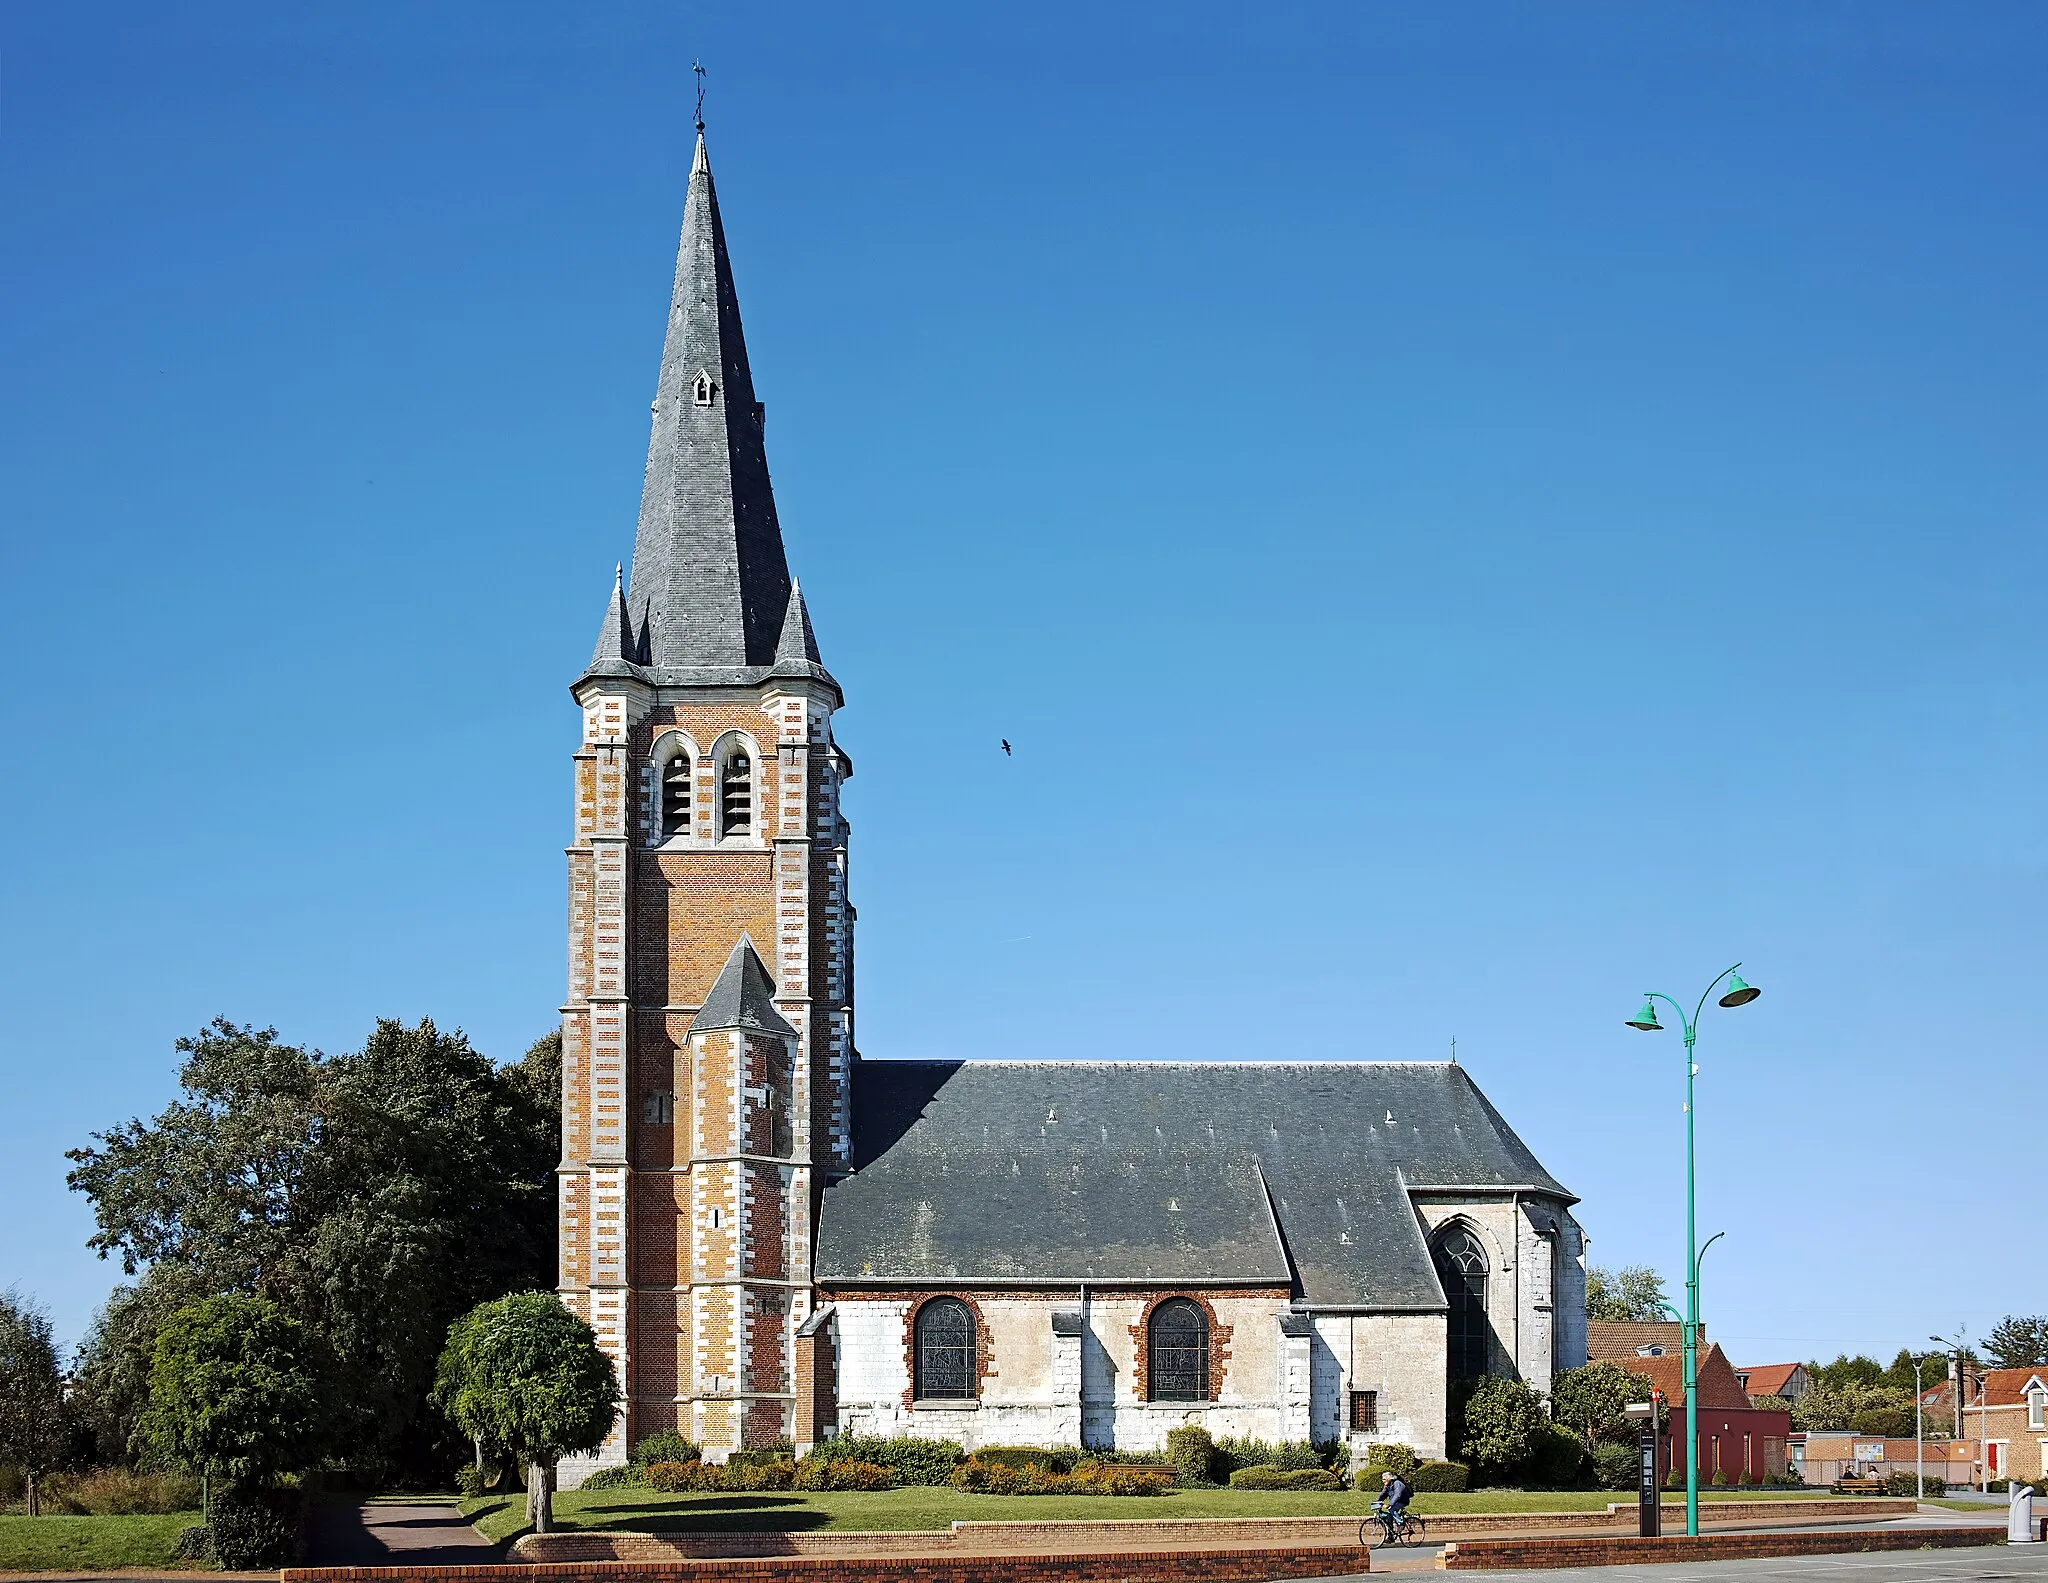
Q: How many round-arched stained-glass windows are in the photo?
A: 2